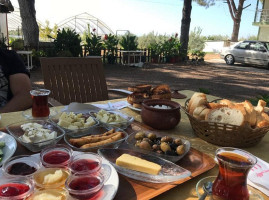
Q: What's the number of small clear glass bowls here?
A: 7